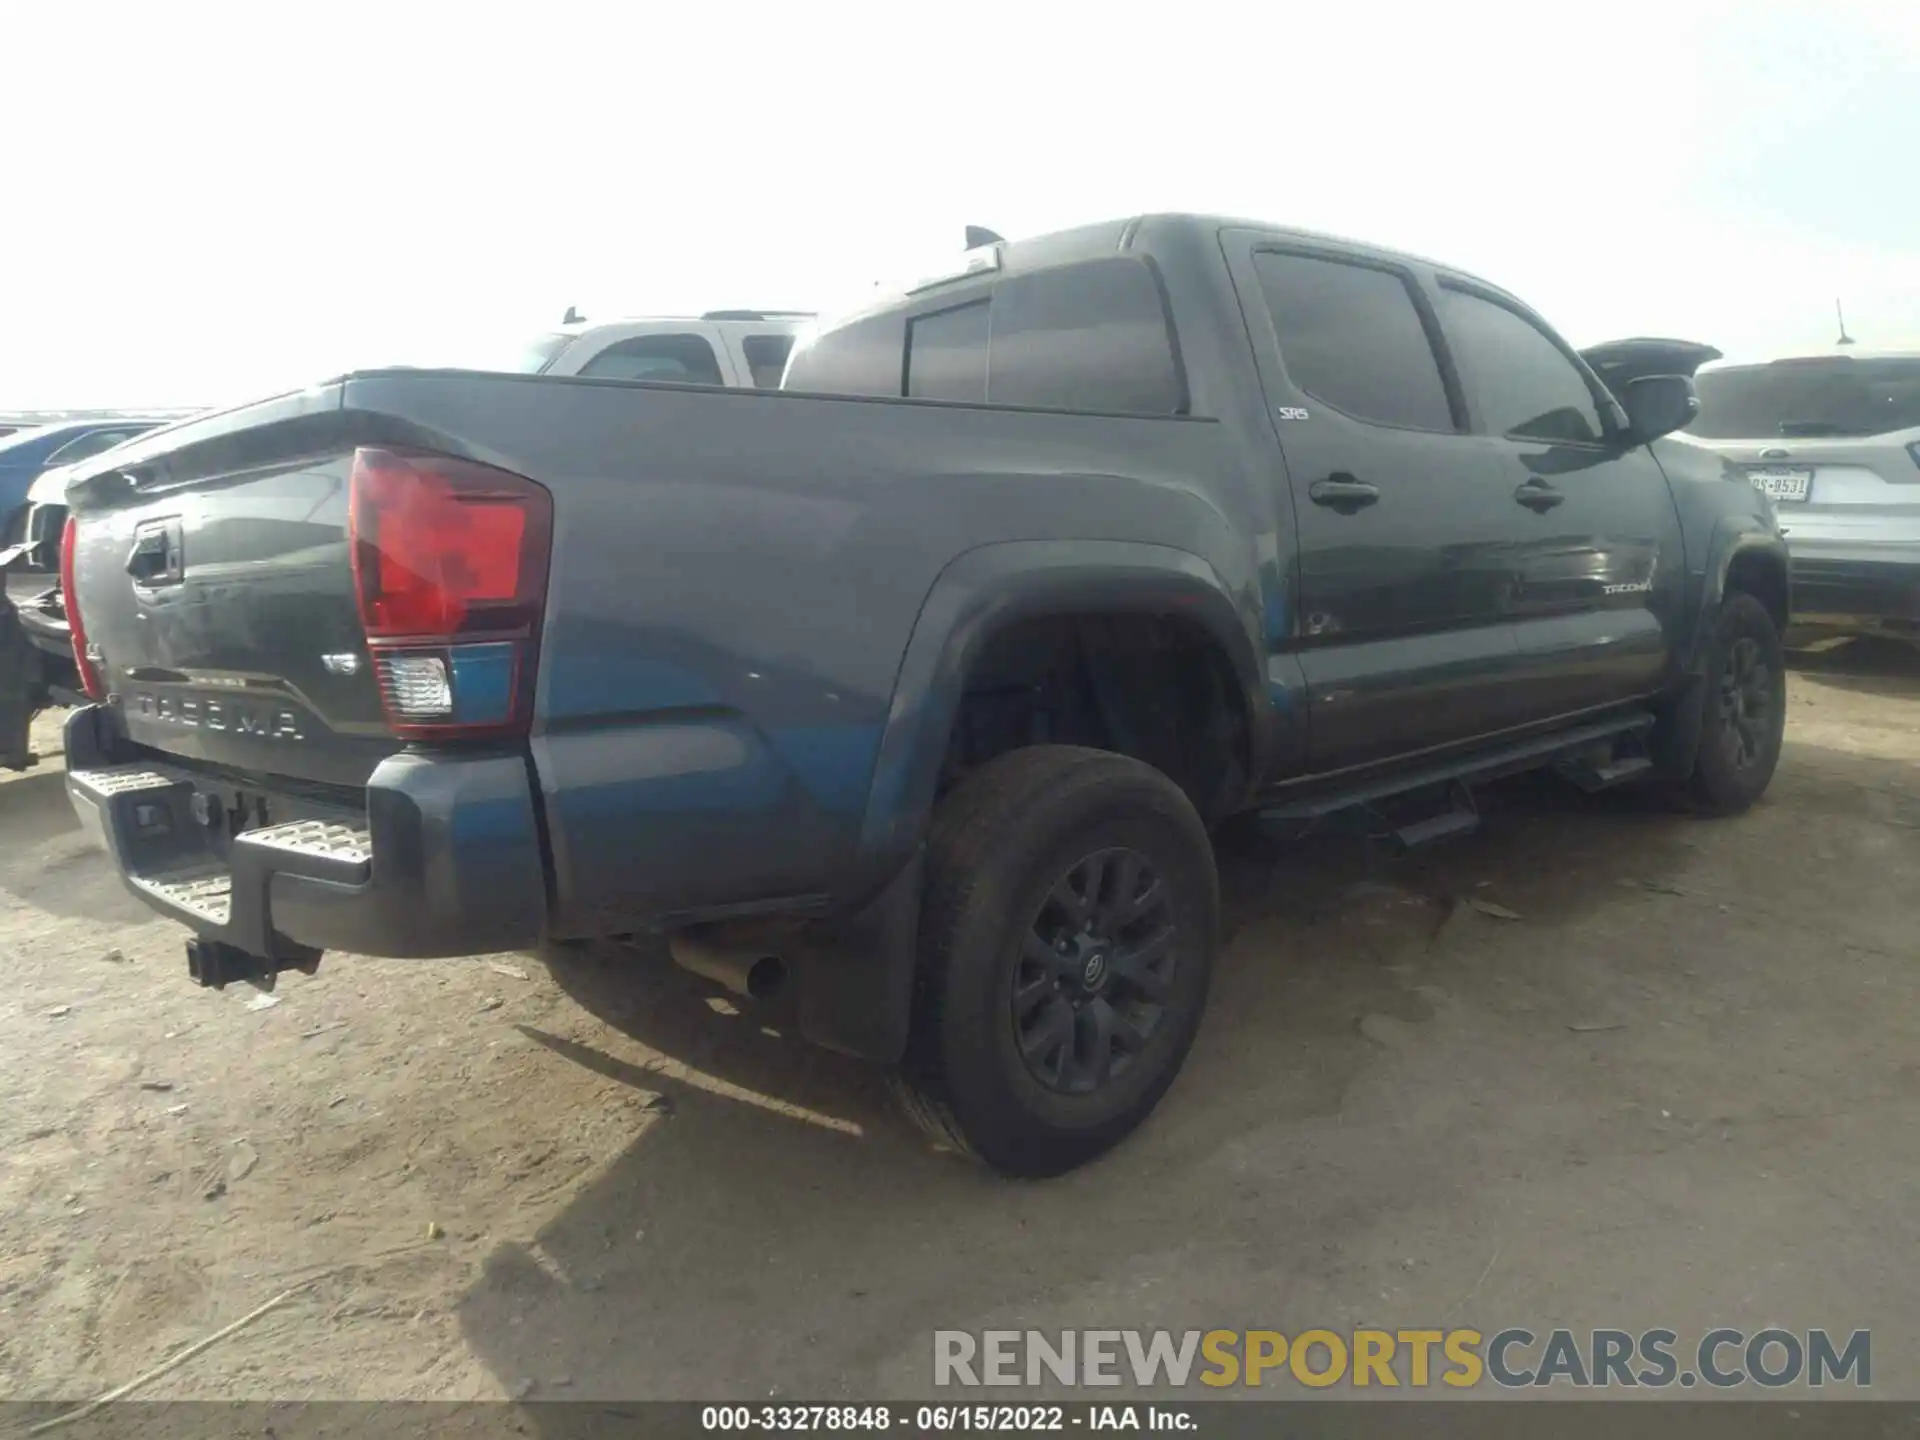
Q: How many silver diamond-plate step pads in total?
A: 3